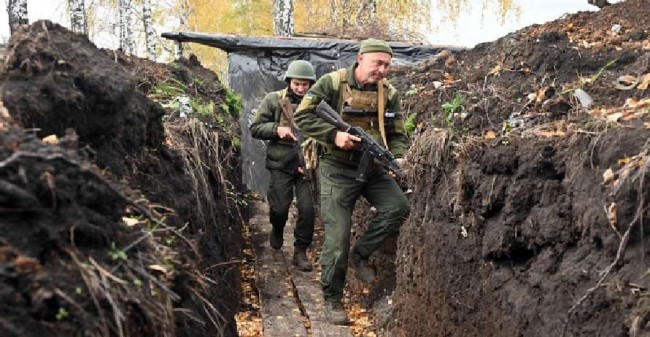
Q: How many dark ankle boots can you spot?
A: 4